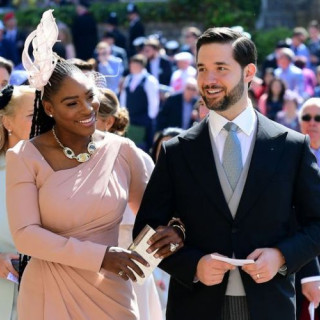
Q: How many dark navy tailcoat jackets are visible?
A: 1